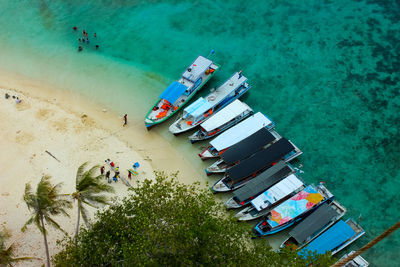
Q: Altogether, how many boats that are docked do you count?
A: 12